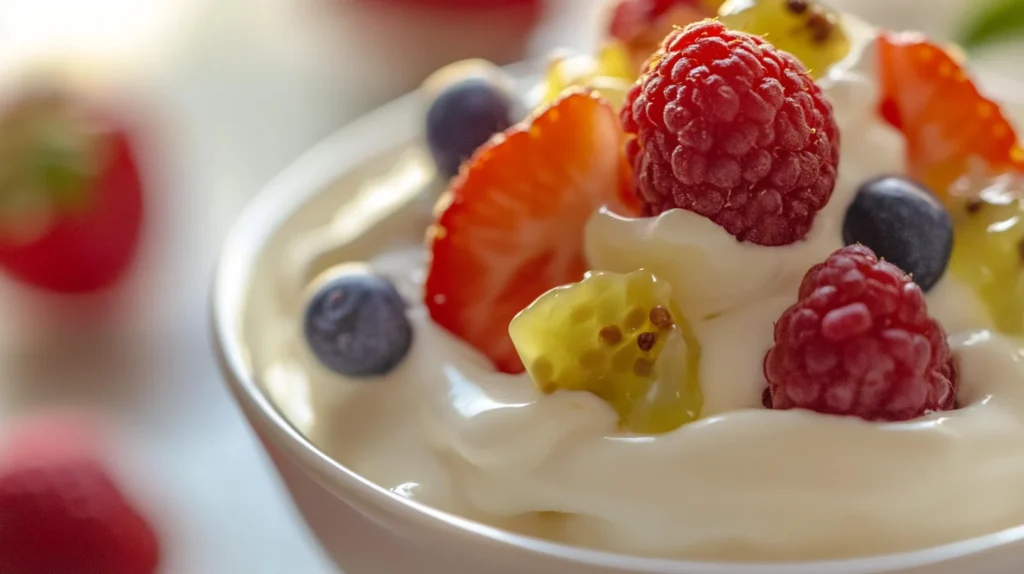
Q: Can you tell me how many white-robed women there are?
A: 0